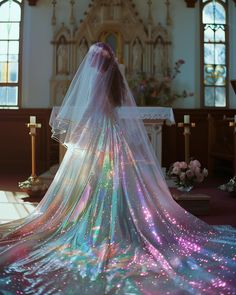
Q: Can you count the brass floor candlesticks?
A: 3